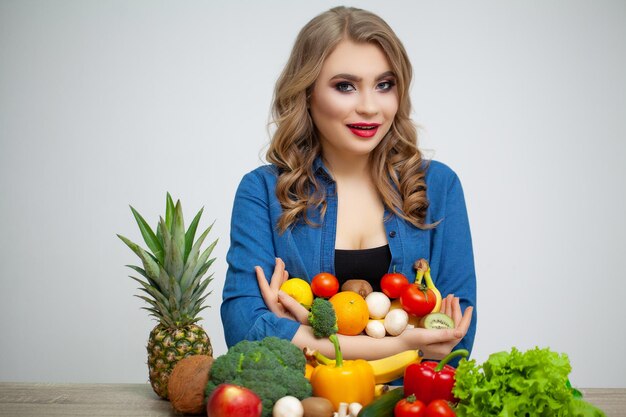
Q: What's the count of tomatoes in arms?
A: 3